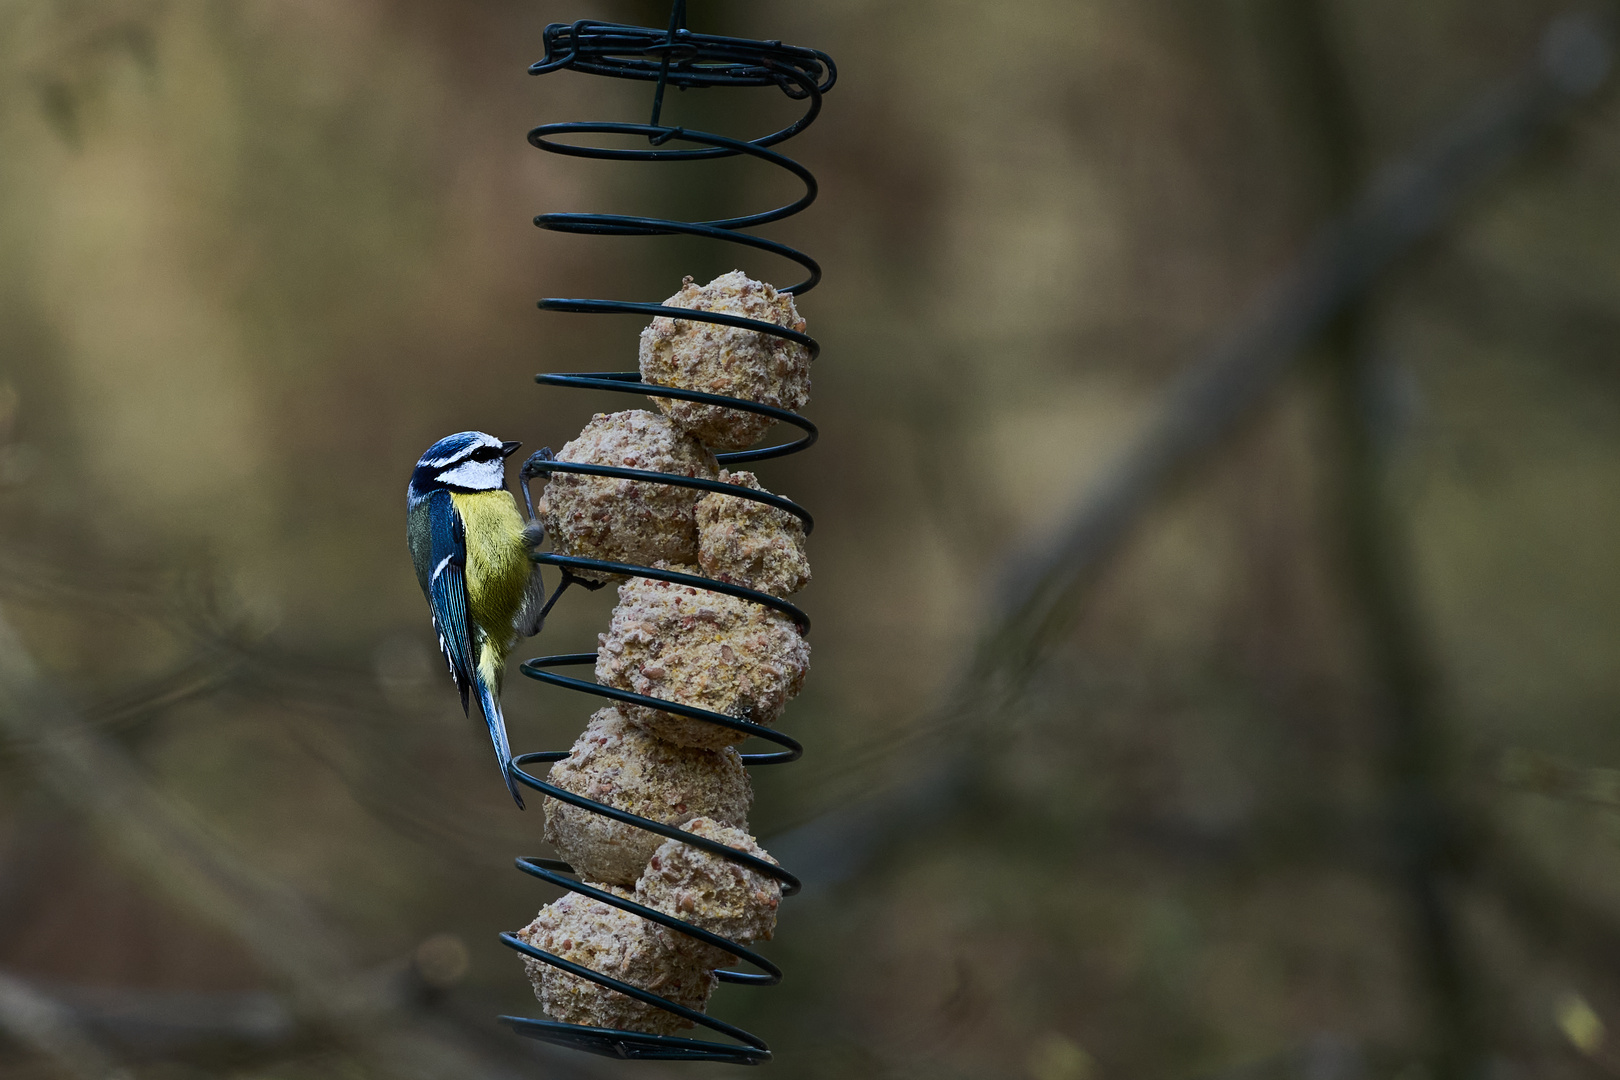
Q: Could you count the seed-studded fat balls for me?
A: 7